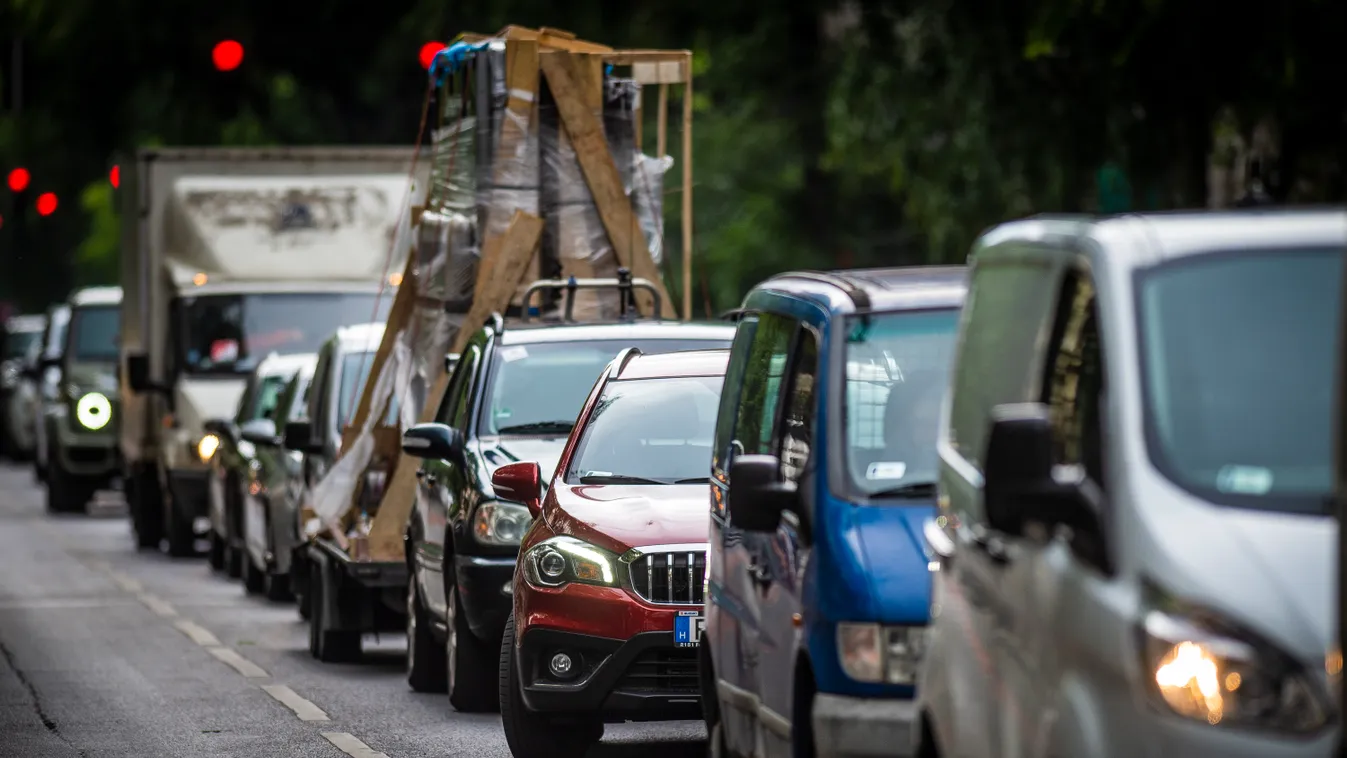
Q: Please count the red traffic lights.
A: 5